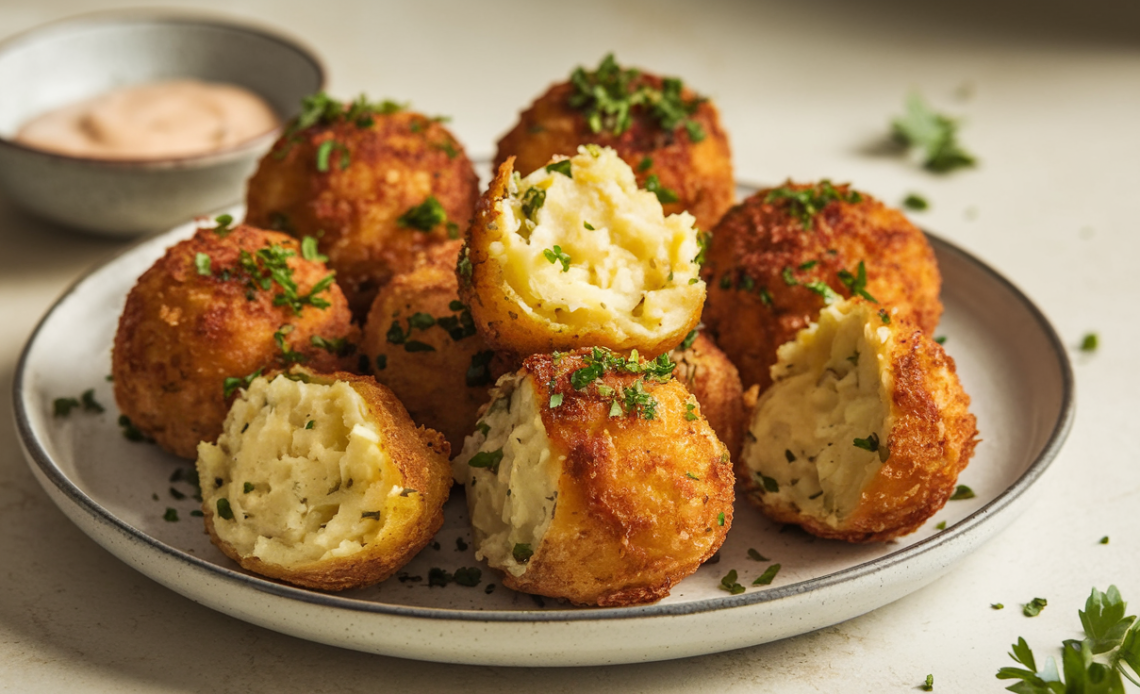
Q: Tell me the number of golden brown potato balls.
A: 10